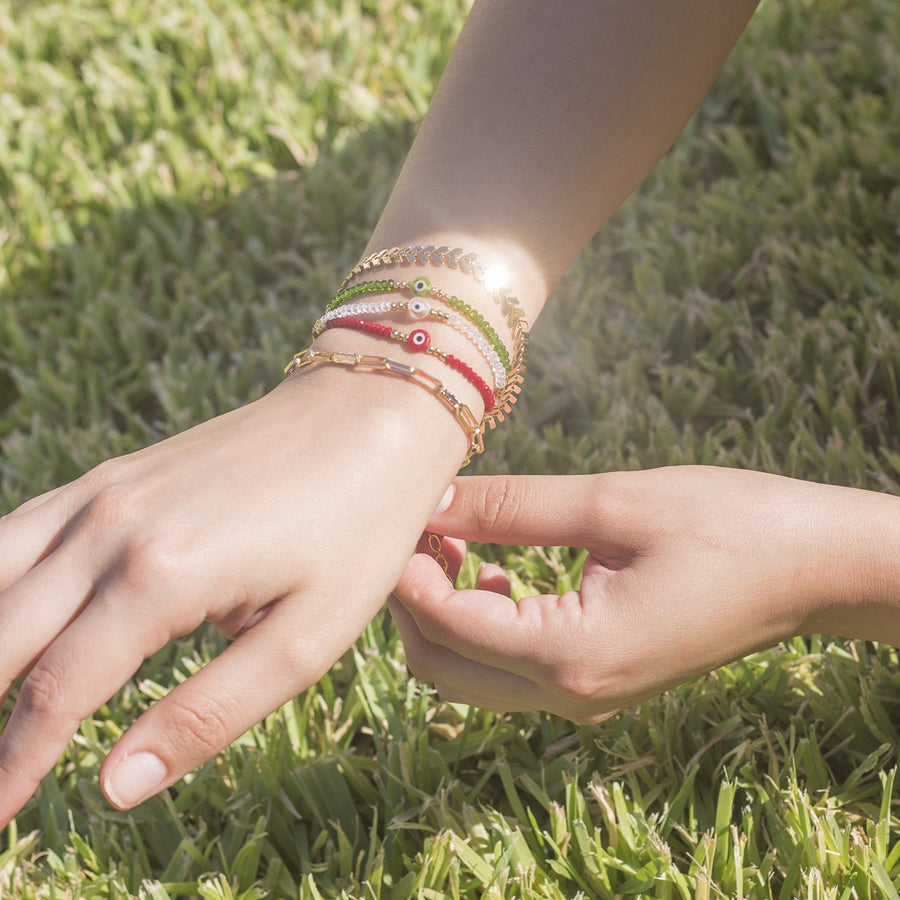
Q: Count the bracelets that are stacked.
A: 5